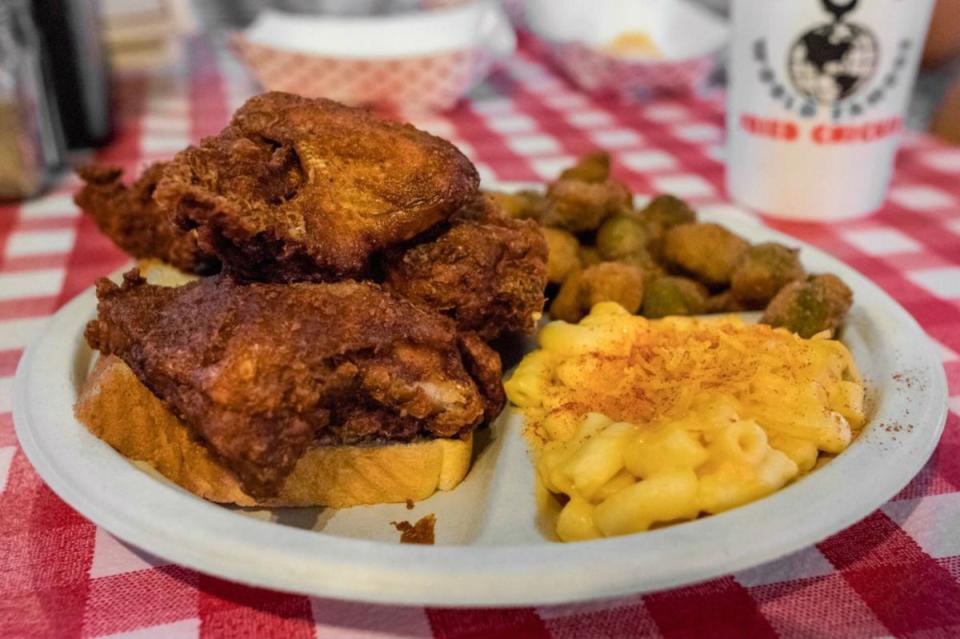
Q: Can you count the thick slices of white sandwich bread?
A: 1